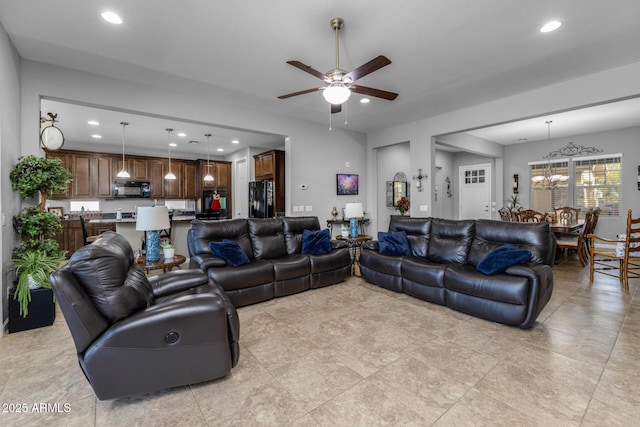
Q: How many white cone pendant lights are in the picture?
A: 3